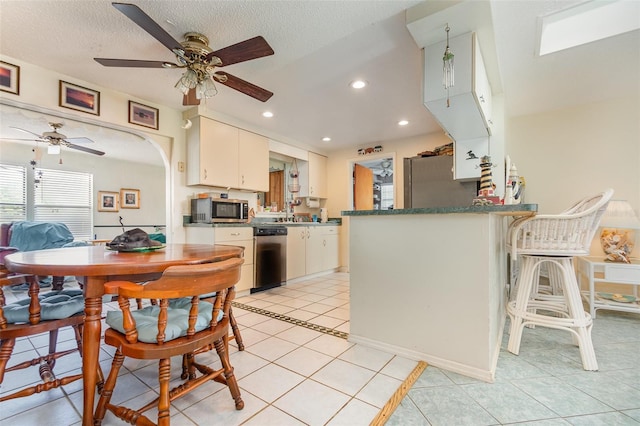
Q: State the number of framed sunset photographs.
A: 3